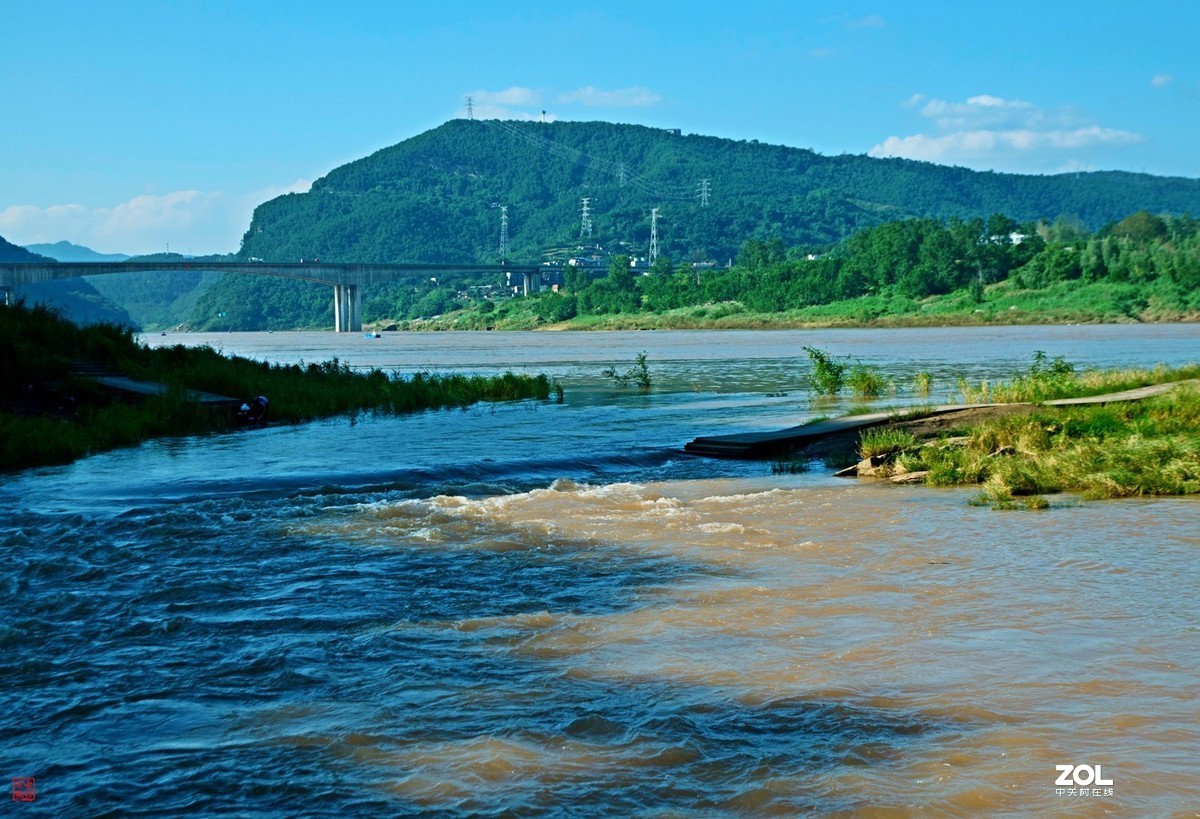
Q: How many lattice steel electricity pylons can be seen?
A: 6